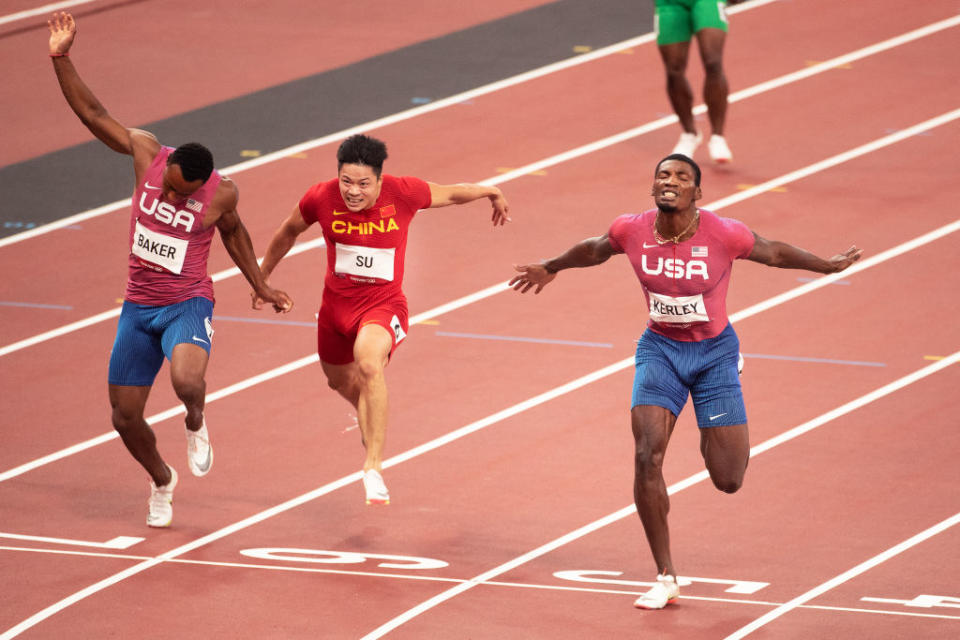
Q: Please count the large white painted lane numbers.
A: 4